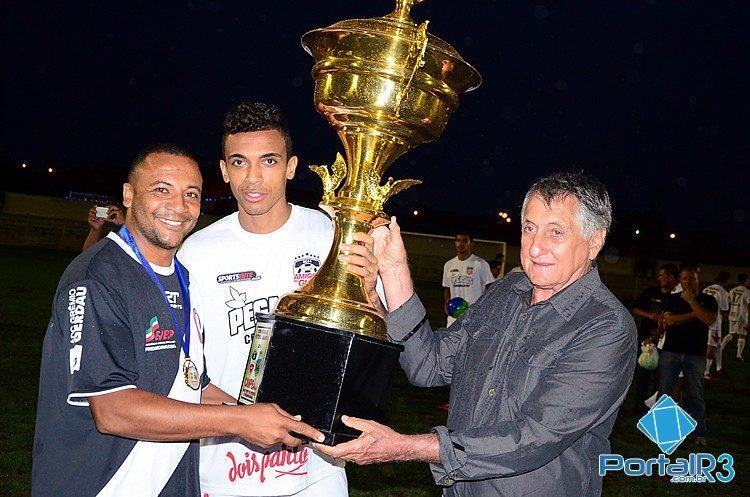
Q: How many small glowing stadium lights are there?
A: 8